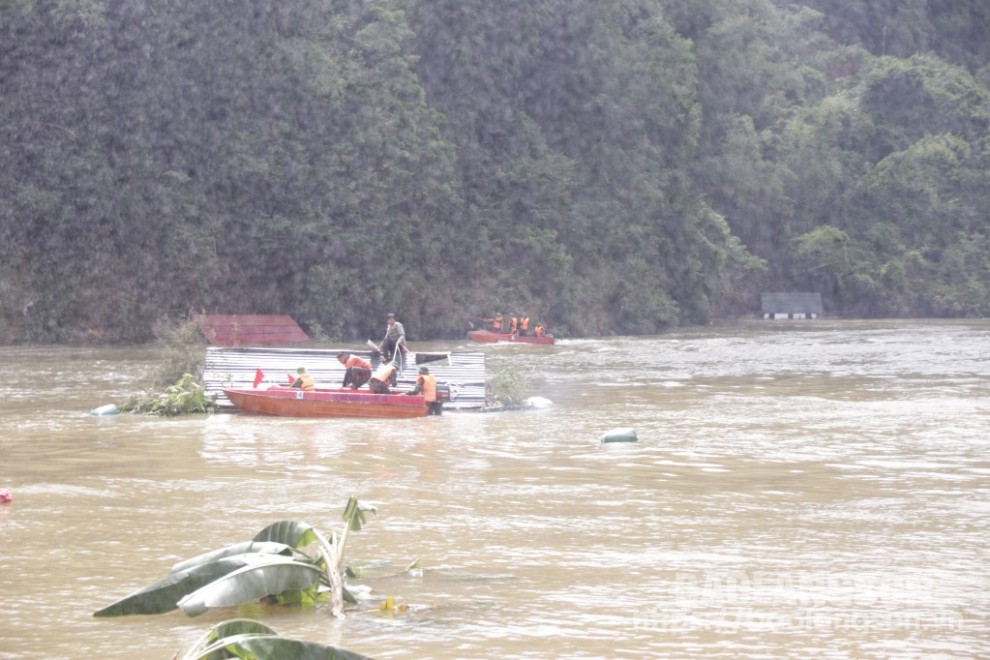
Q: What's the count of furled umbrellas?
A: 0